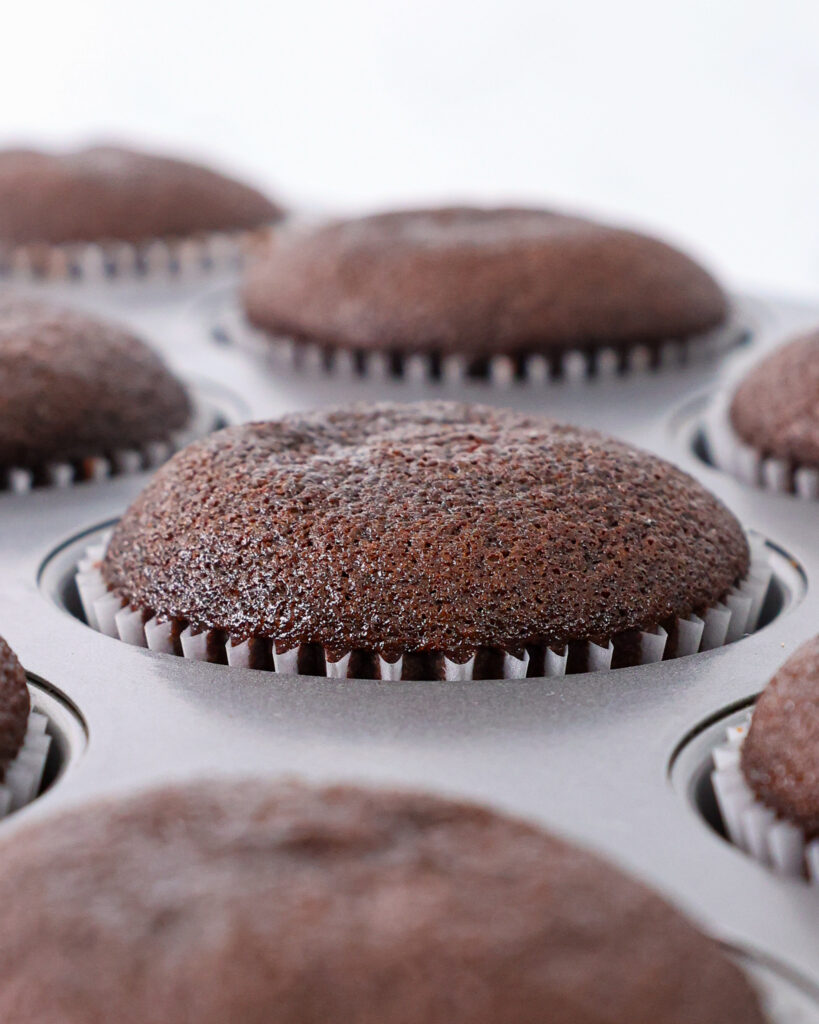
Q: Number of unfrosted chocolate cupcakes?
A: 8